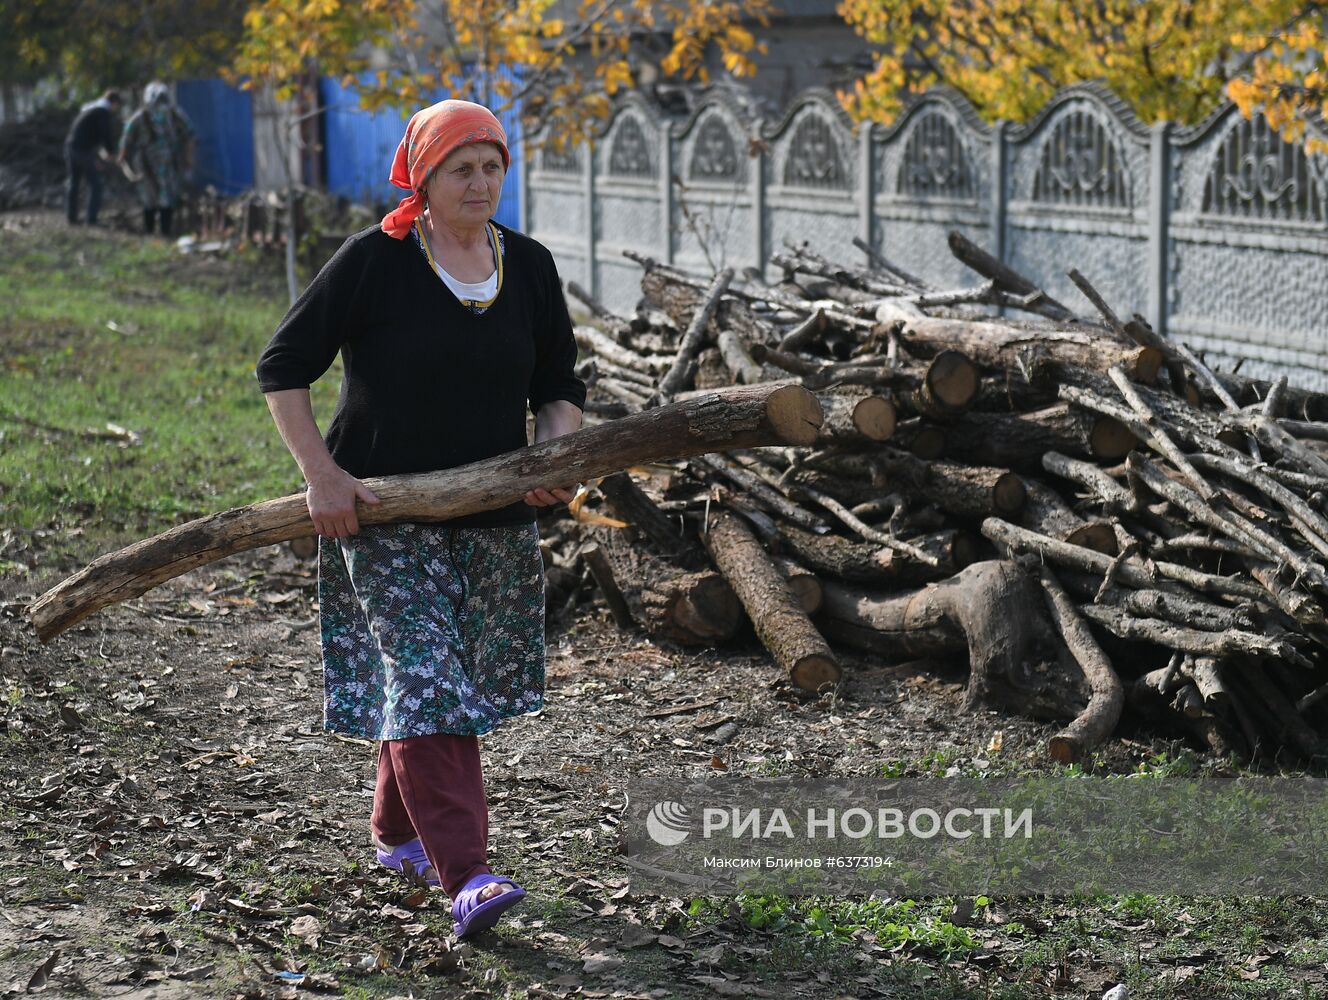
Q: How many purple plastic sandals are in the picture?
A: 2